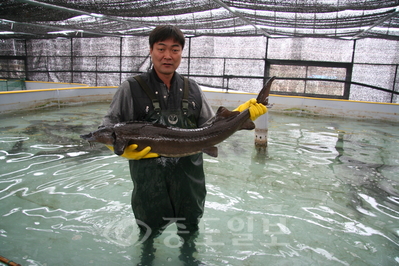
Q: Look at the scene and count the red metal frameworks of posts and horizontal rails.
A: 0